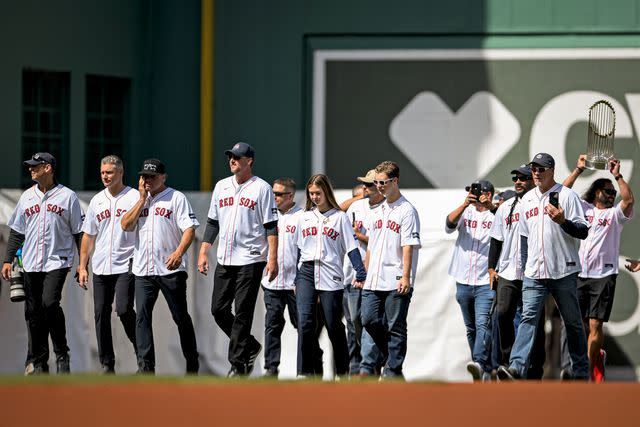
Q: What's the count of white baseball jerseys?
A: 12